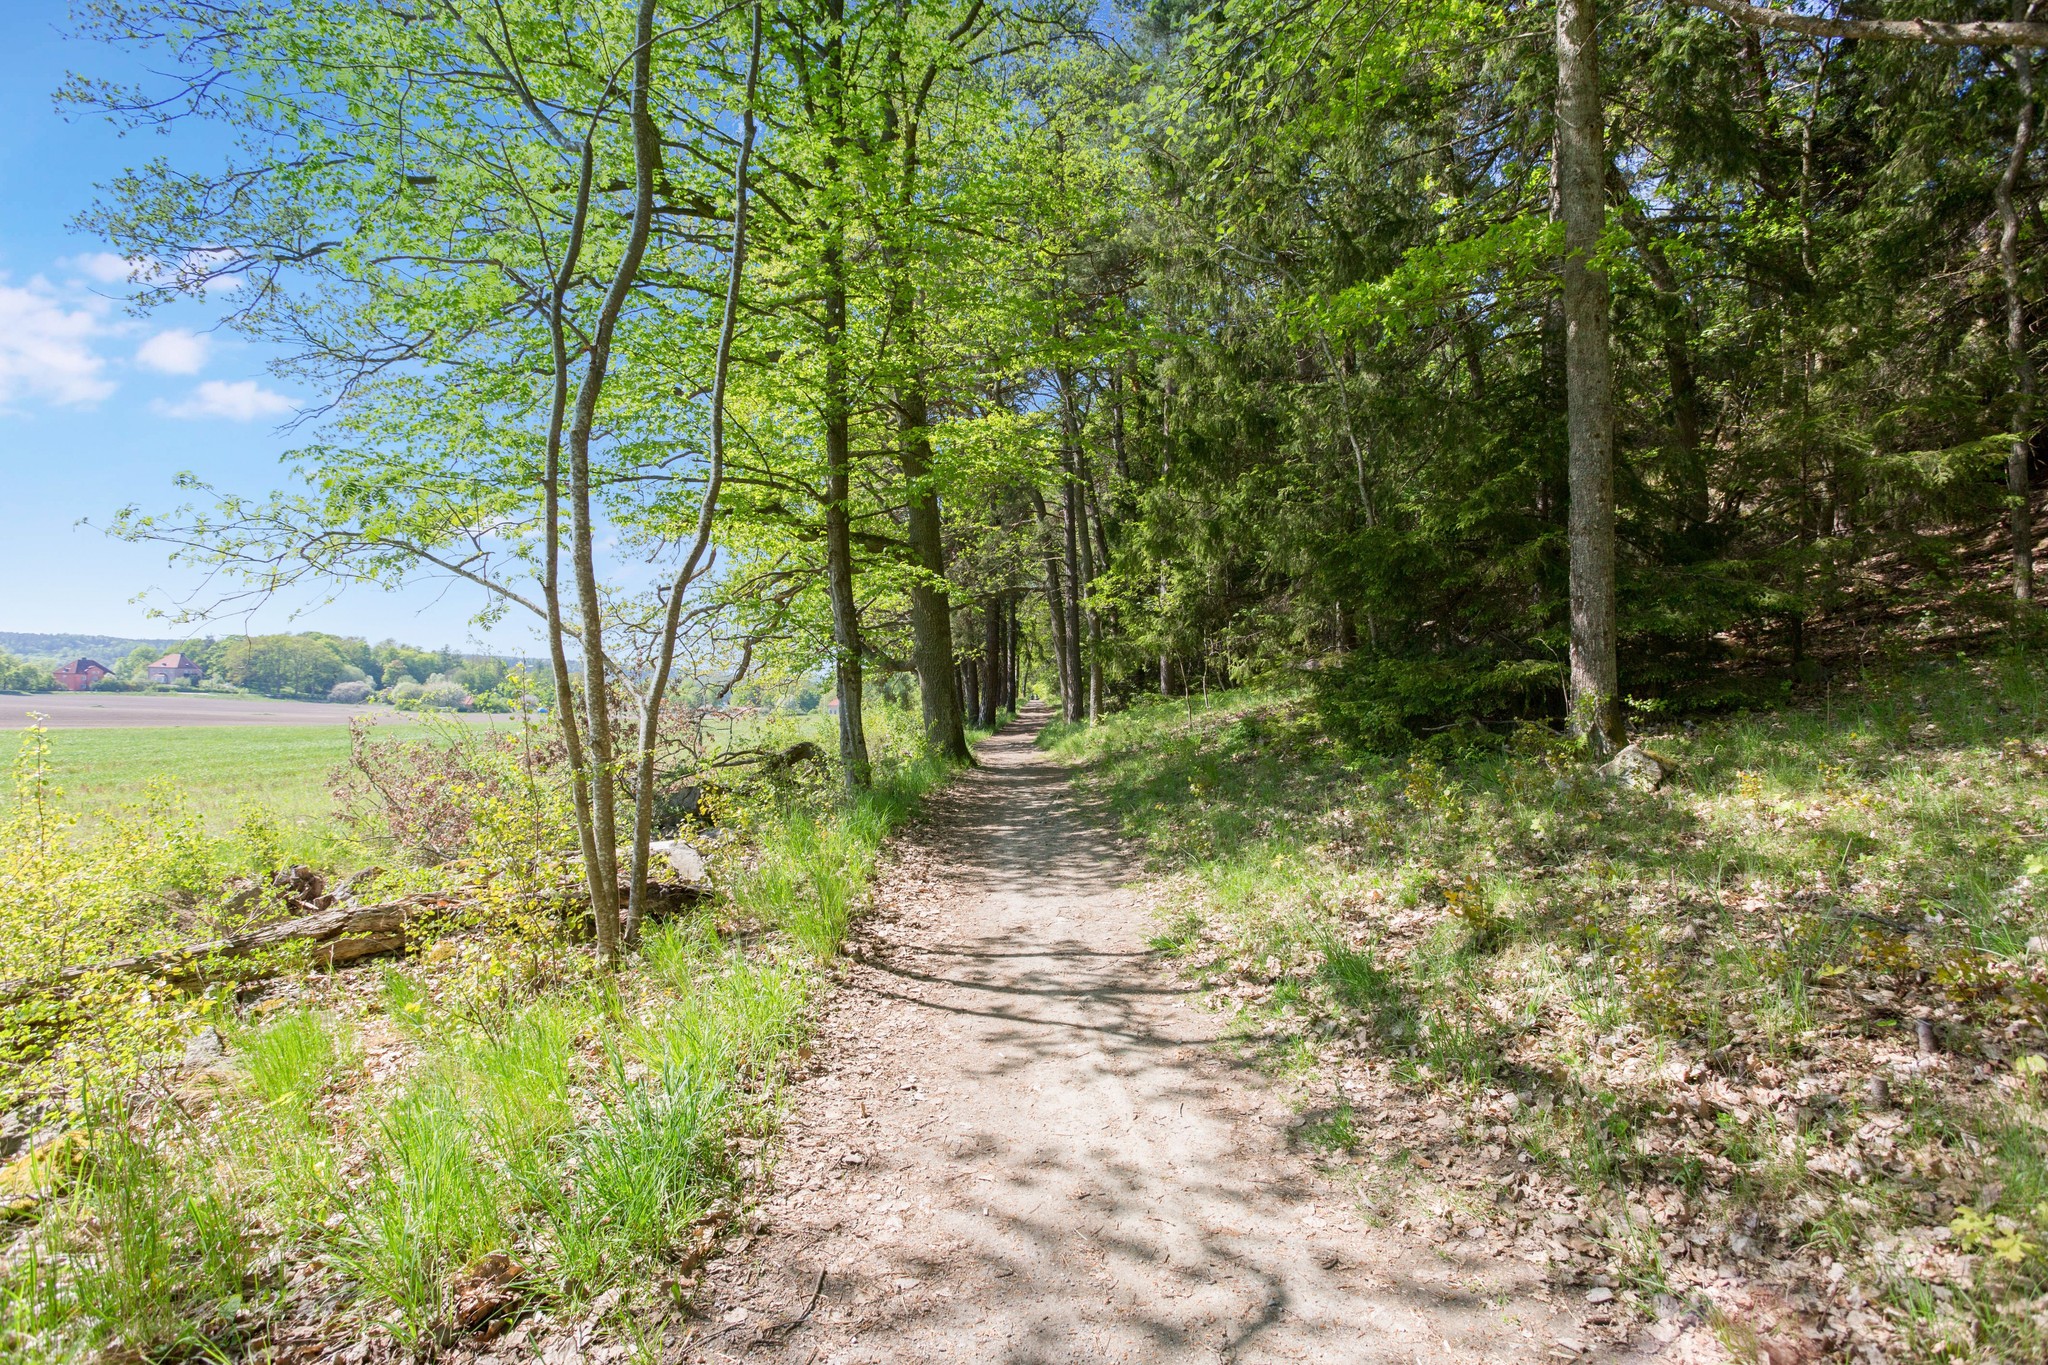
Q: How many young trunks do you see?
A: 3